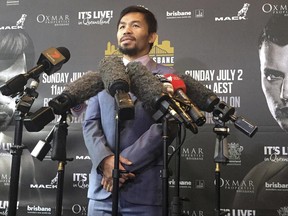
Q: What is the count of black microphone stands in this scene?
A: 6